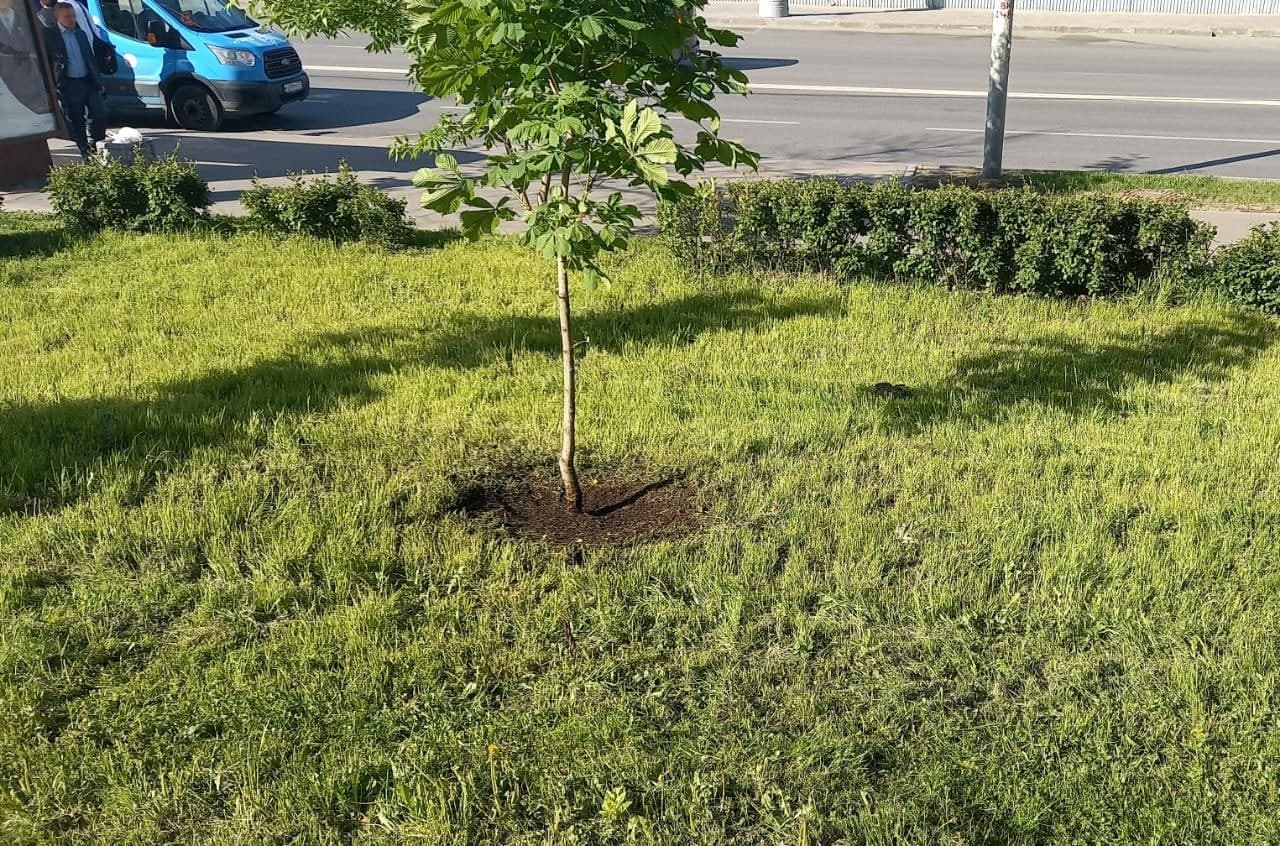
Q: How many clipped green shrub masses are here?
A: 4